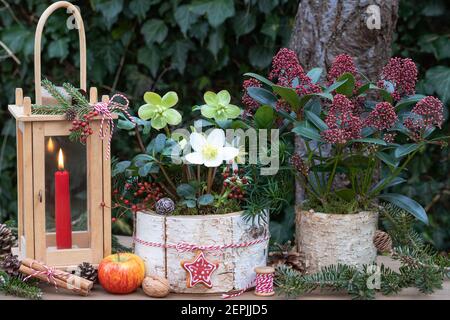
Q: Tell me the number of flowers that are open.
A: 3